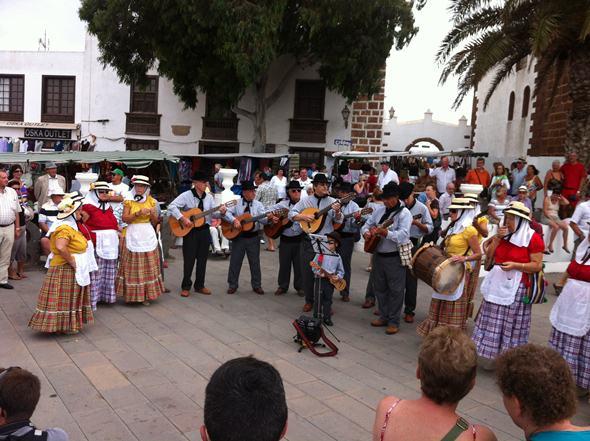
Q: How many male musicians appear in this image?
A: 8